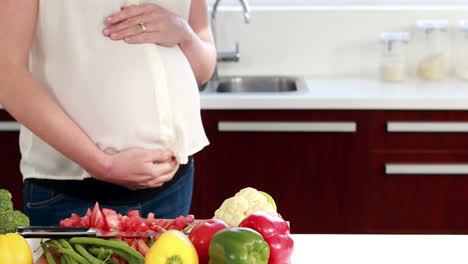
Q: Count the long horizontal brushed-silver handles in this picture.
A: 4